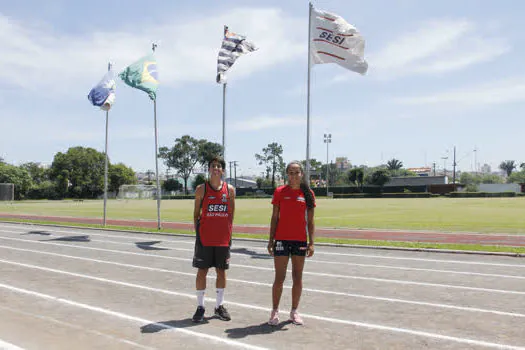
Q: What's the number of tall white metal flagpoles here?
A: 4